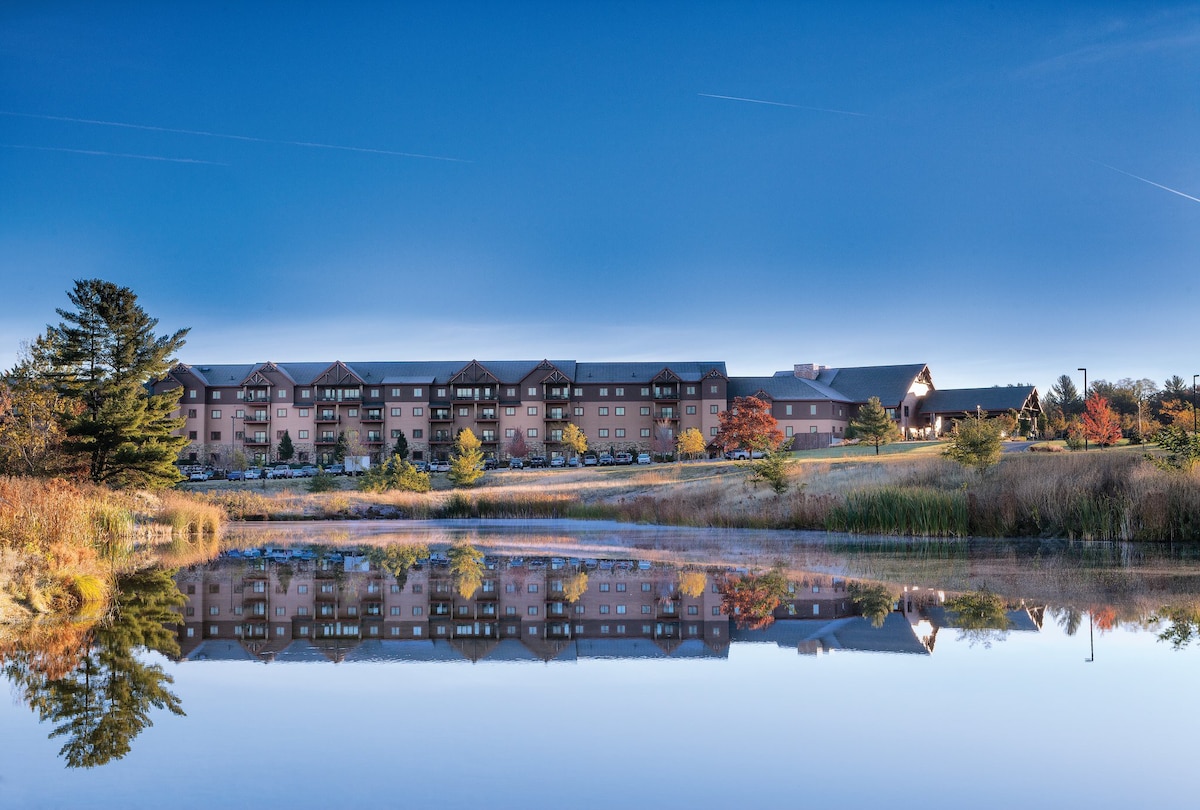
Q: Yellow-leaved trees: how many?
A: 3